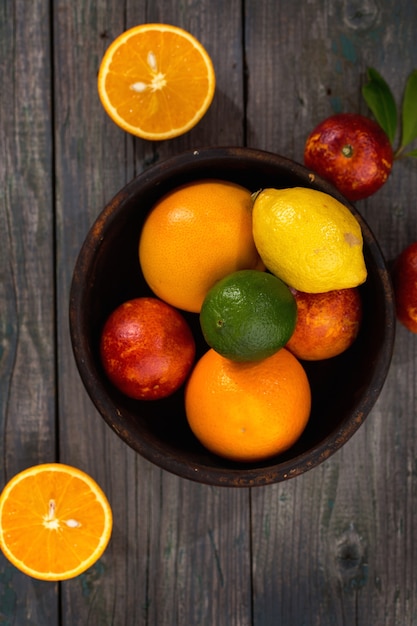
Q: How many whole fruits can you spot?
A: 8